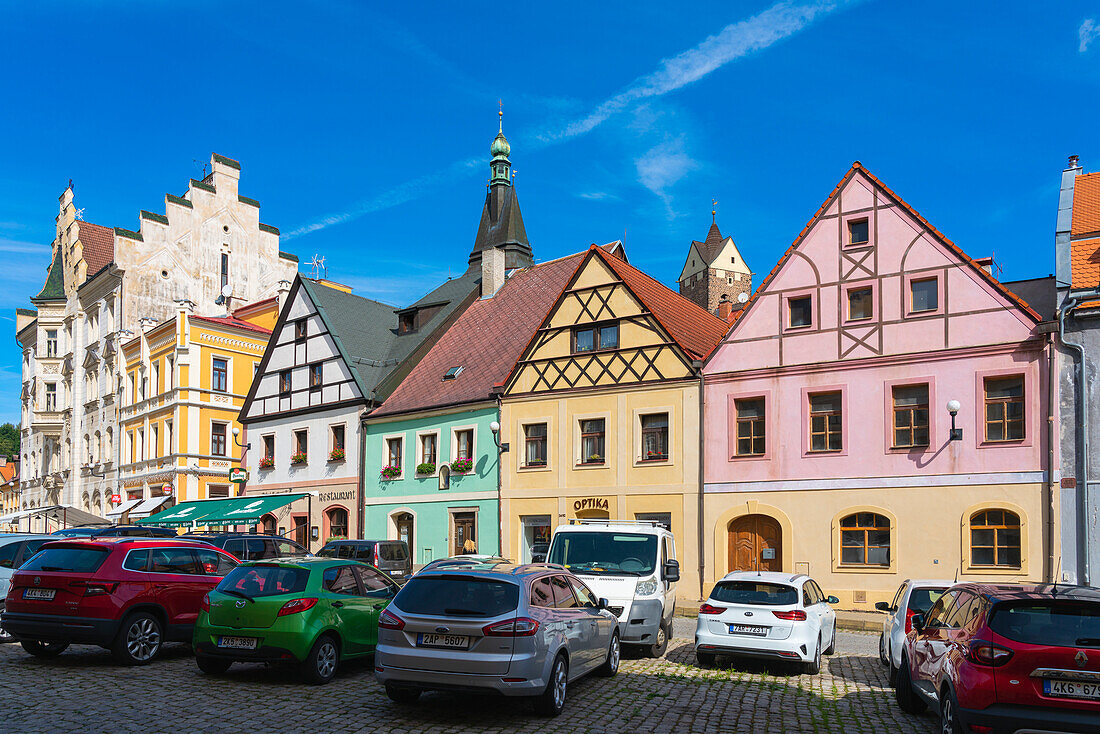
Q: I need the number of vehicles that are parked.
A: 12